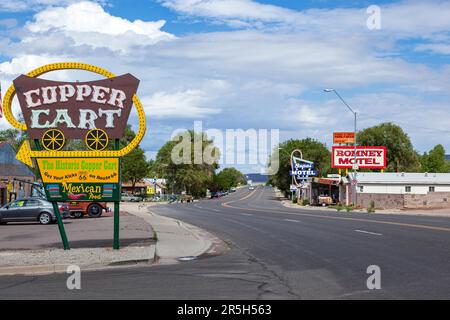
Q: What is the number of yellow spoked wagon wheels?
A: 2